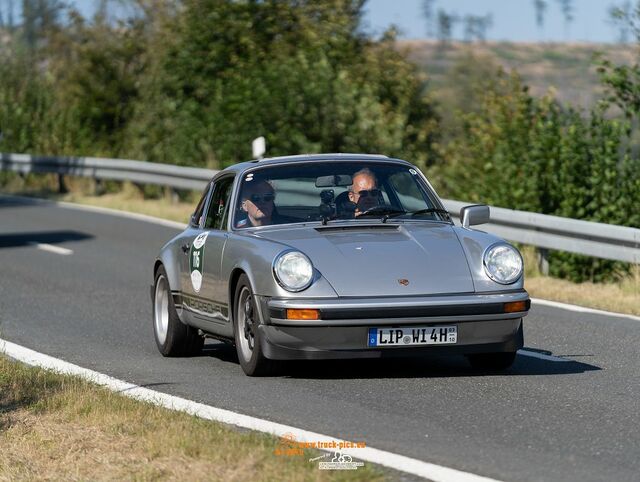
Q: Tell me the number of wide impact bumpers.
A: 1